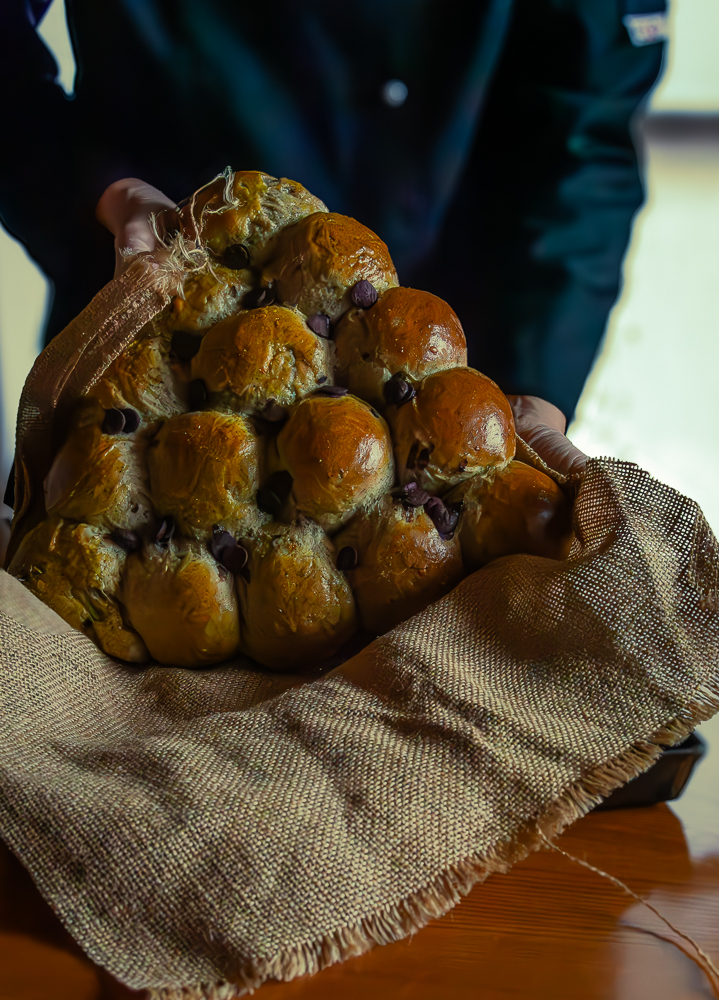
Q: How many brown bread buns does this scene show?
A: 15